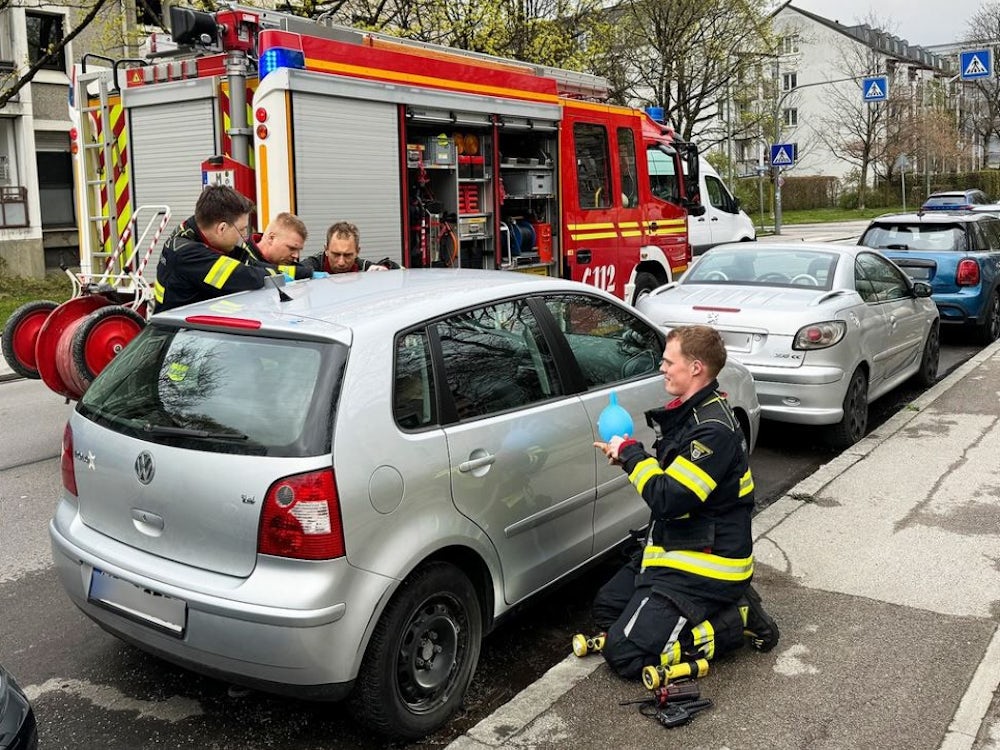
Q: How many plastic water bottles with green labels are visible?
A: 0